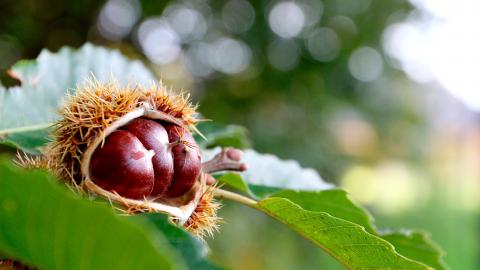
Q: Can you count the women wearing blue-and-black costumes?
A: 0